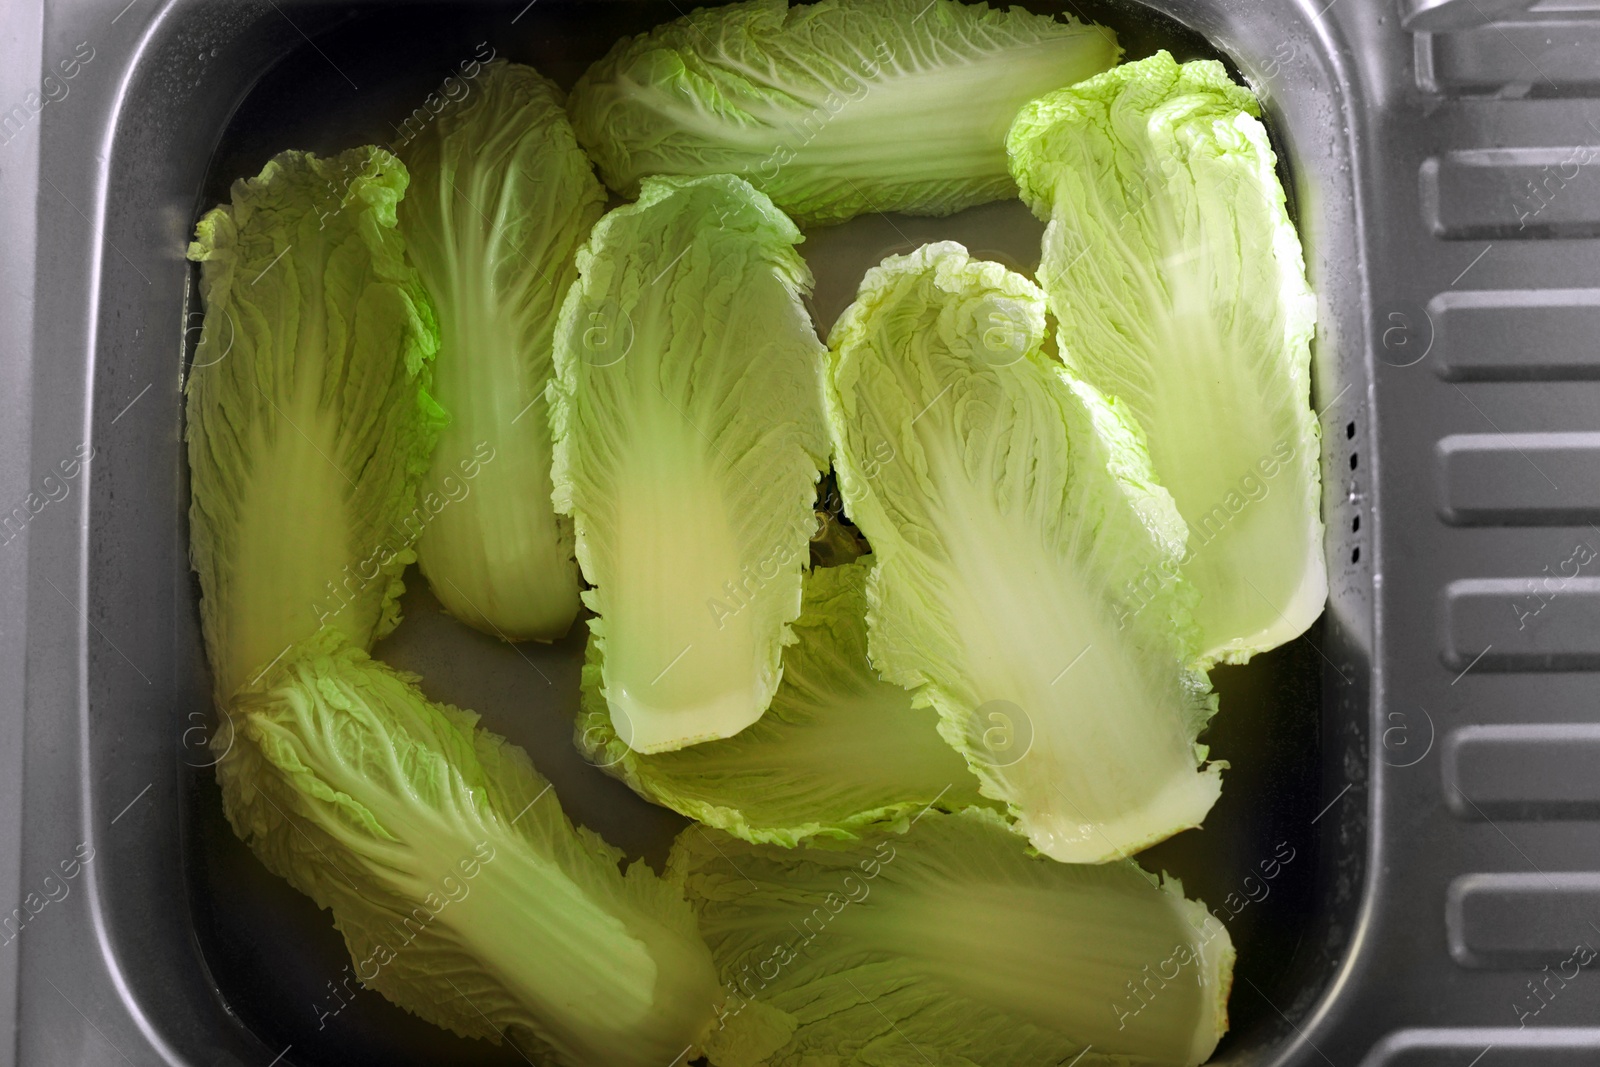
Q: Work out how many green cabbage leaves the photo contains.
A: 9